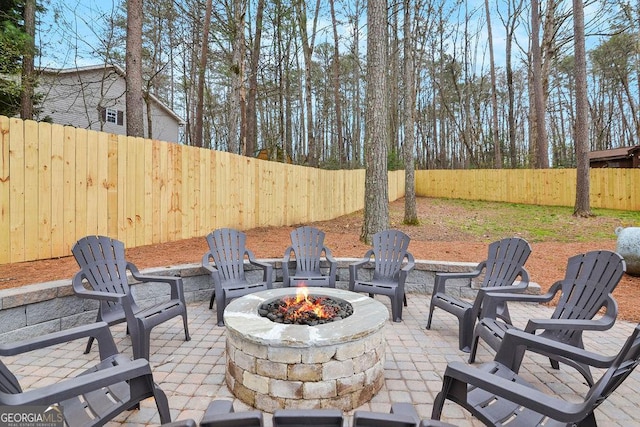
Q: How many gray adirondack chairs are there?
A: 9